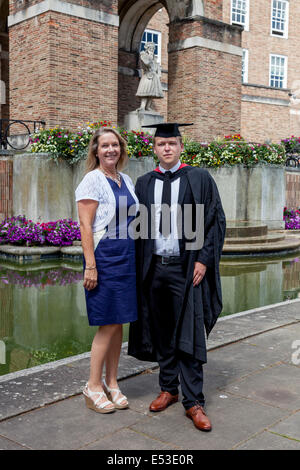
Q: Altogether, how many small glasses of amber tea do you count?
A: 0